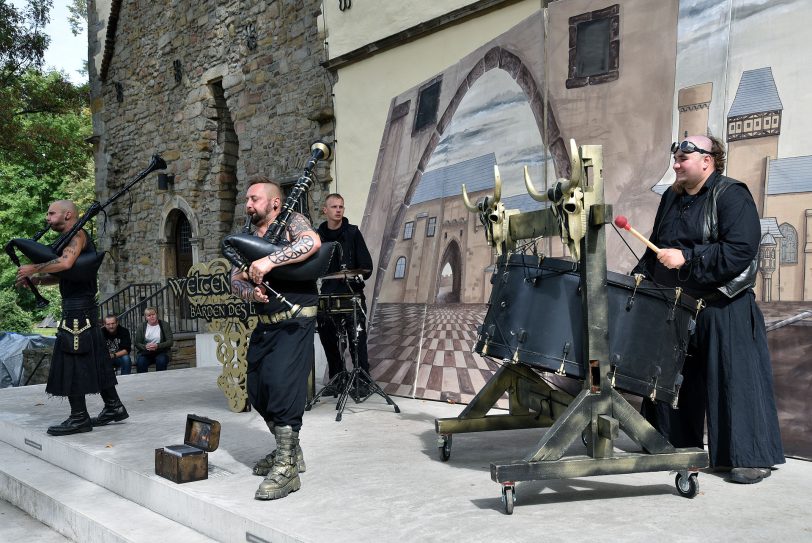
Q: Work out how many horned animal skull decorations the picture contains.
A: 2